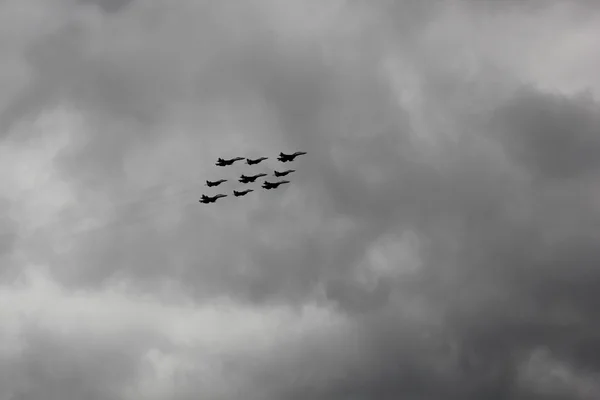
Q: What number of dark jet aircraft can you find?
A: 9